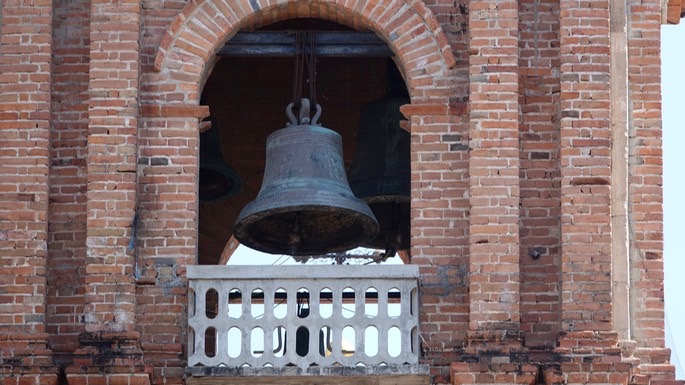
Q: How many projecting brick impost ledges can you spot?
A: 2